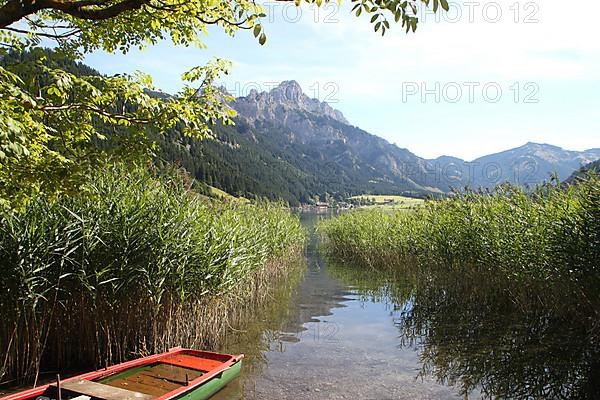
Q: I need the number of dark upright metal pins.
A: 2